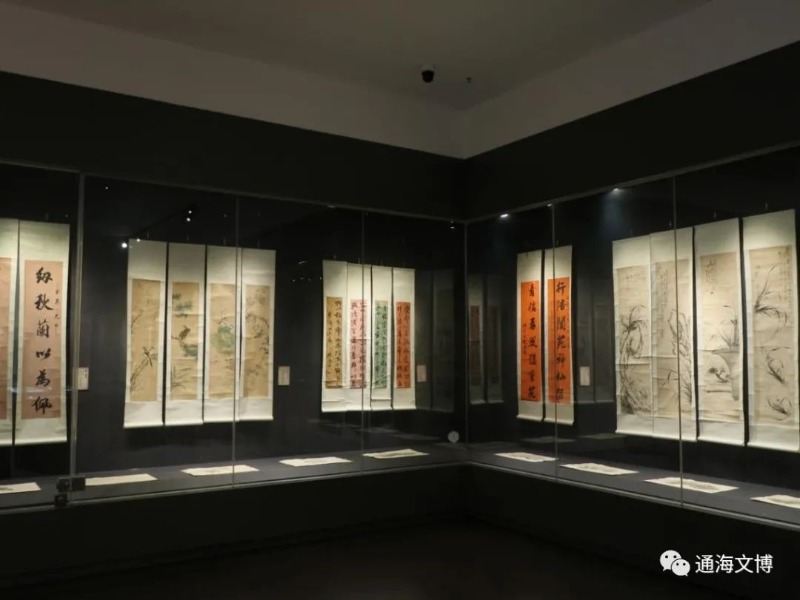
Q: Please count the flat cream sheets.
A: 9